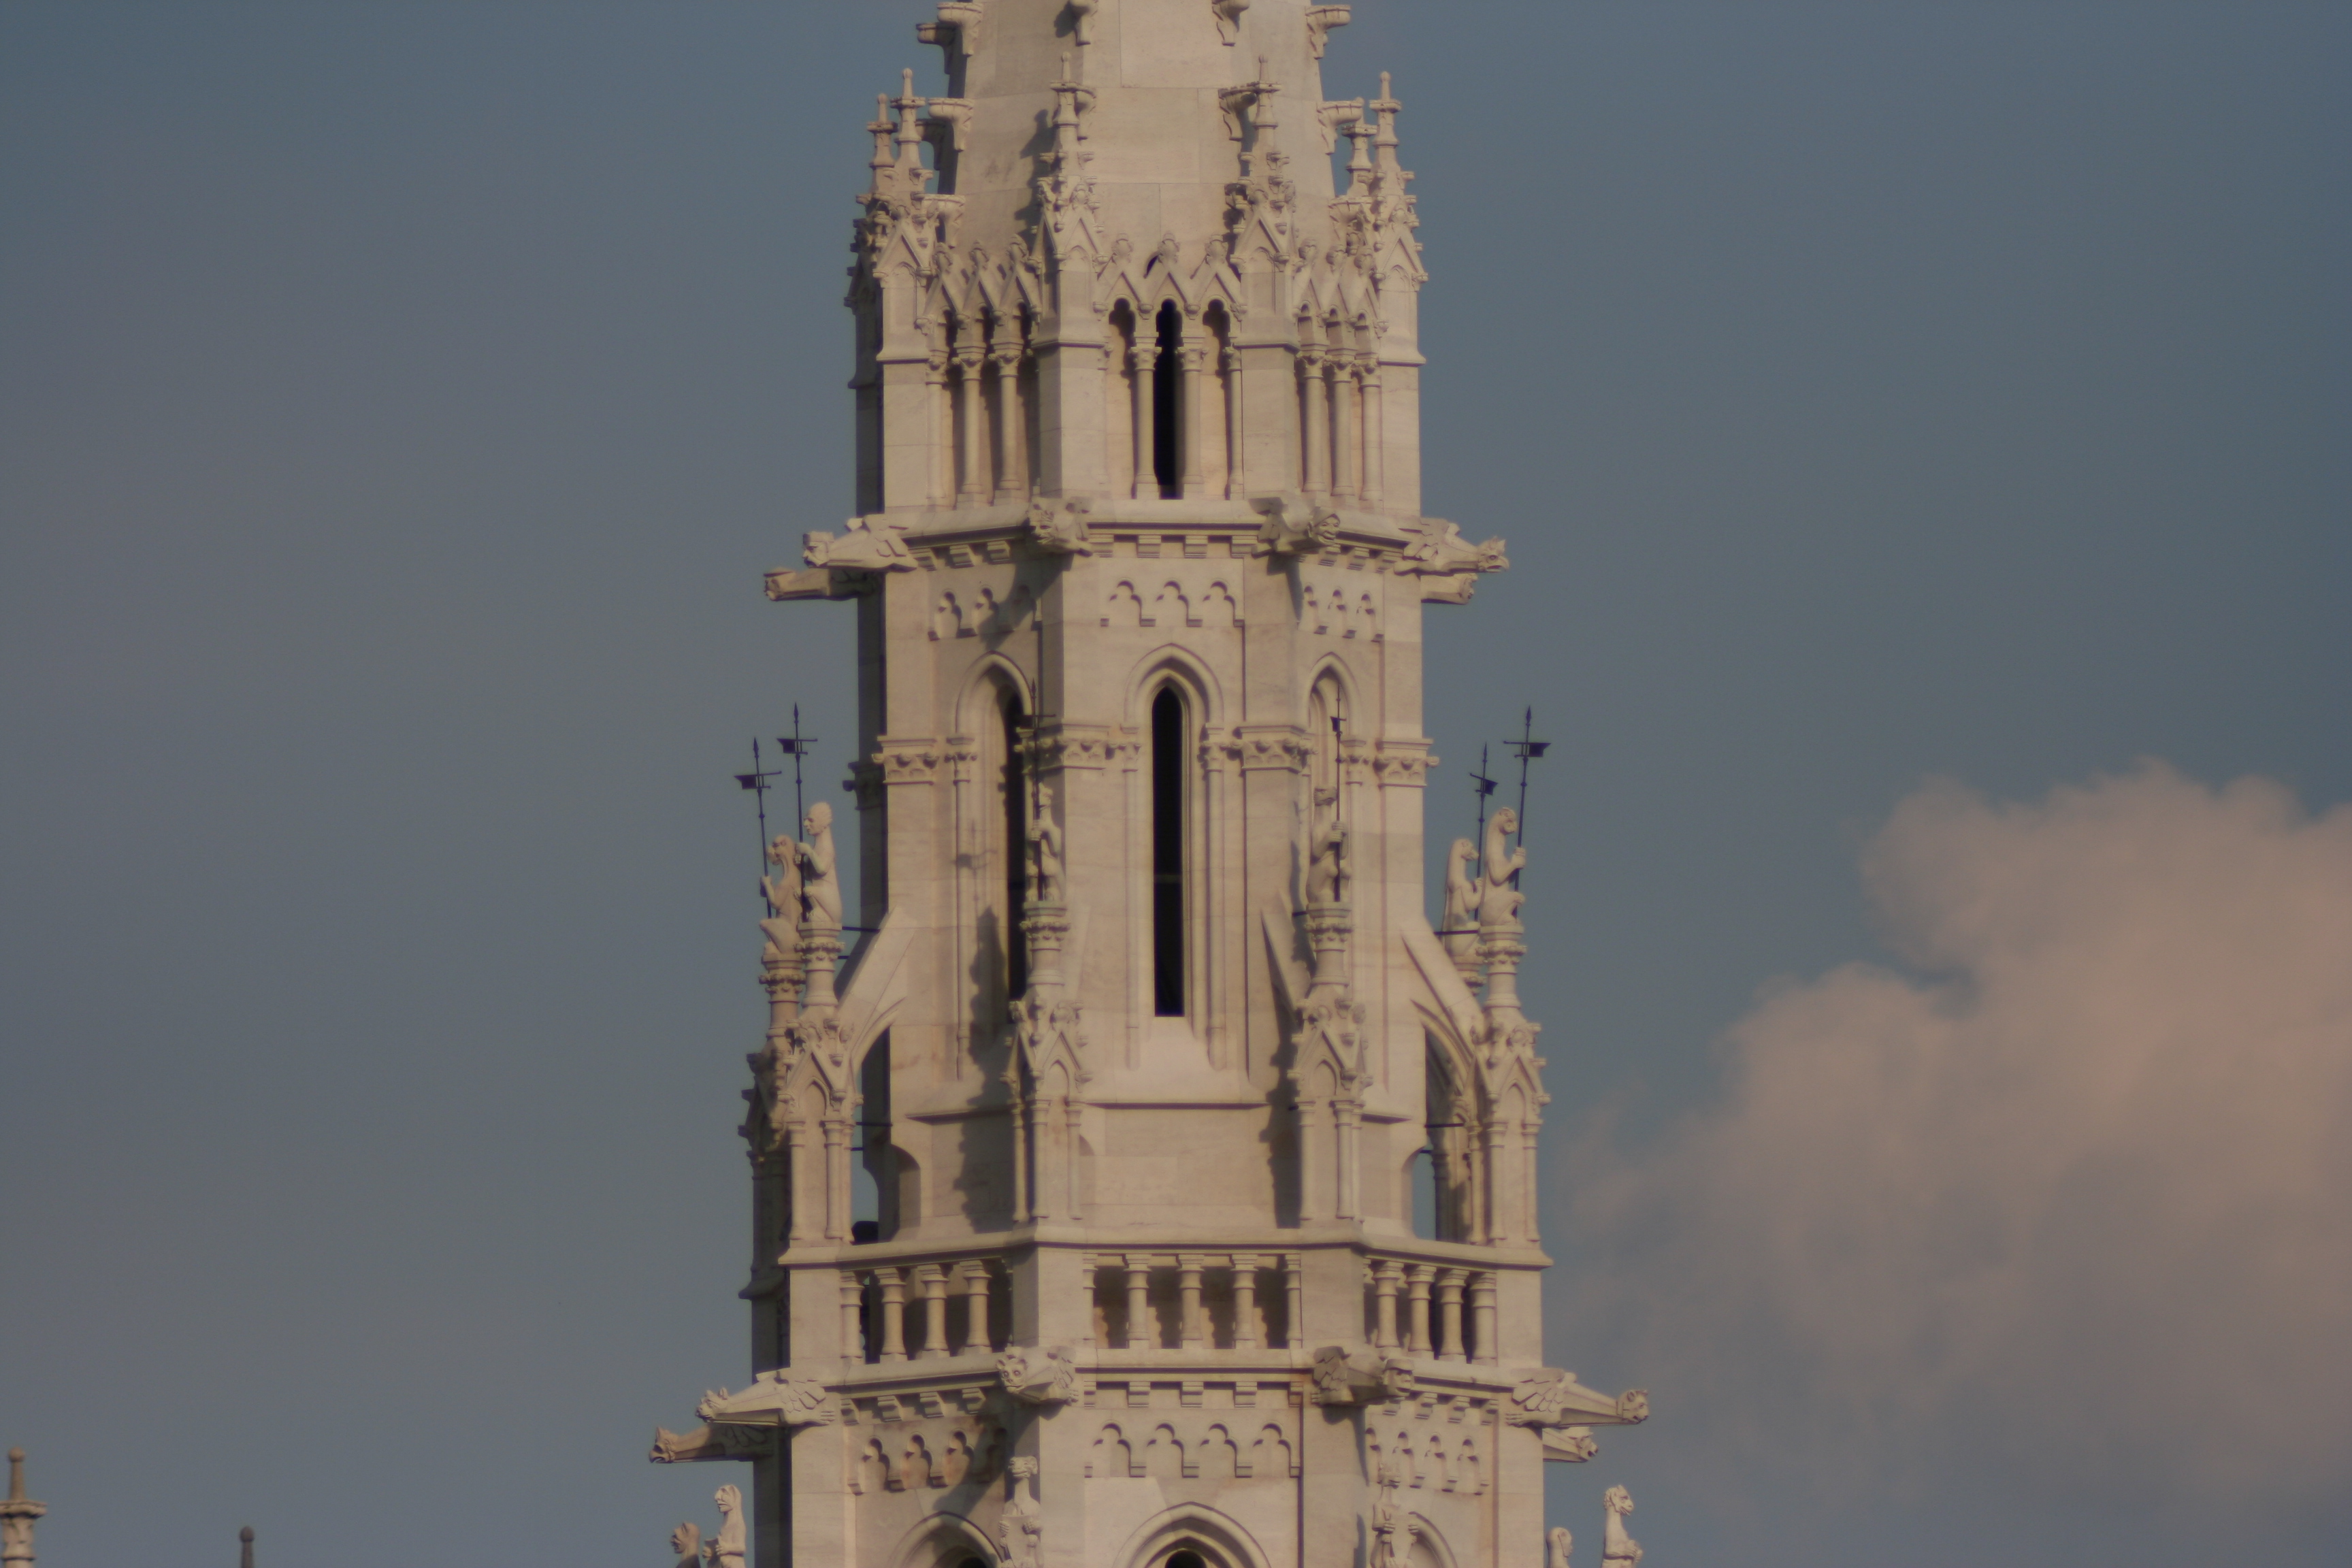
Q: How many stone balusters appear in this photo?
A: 13